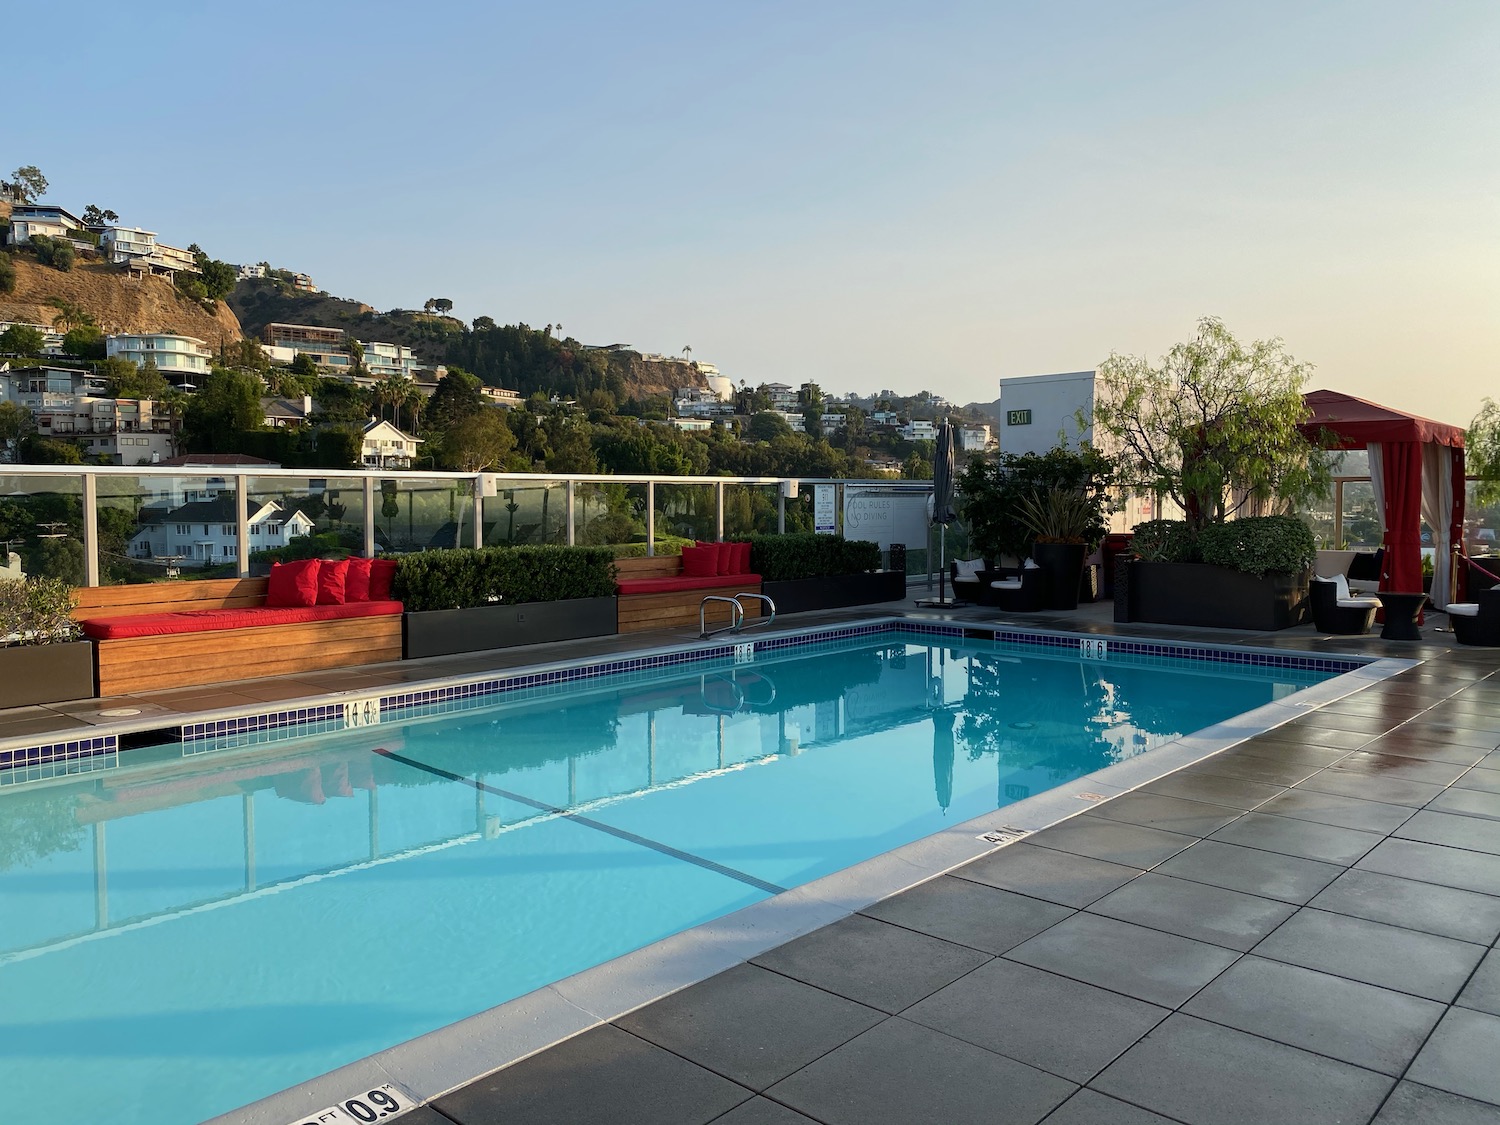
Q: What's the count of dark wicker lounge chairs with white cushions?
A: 4